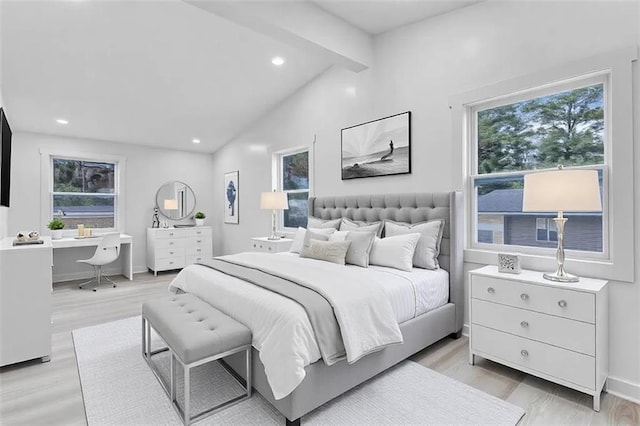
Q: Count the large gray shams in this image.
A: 3